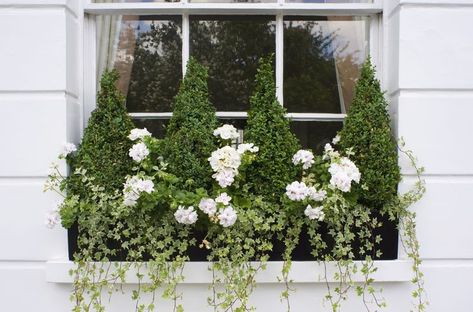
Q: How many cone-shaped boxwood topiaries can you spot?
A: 4